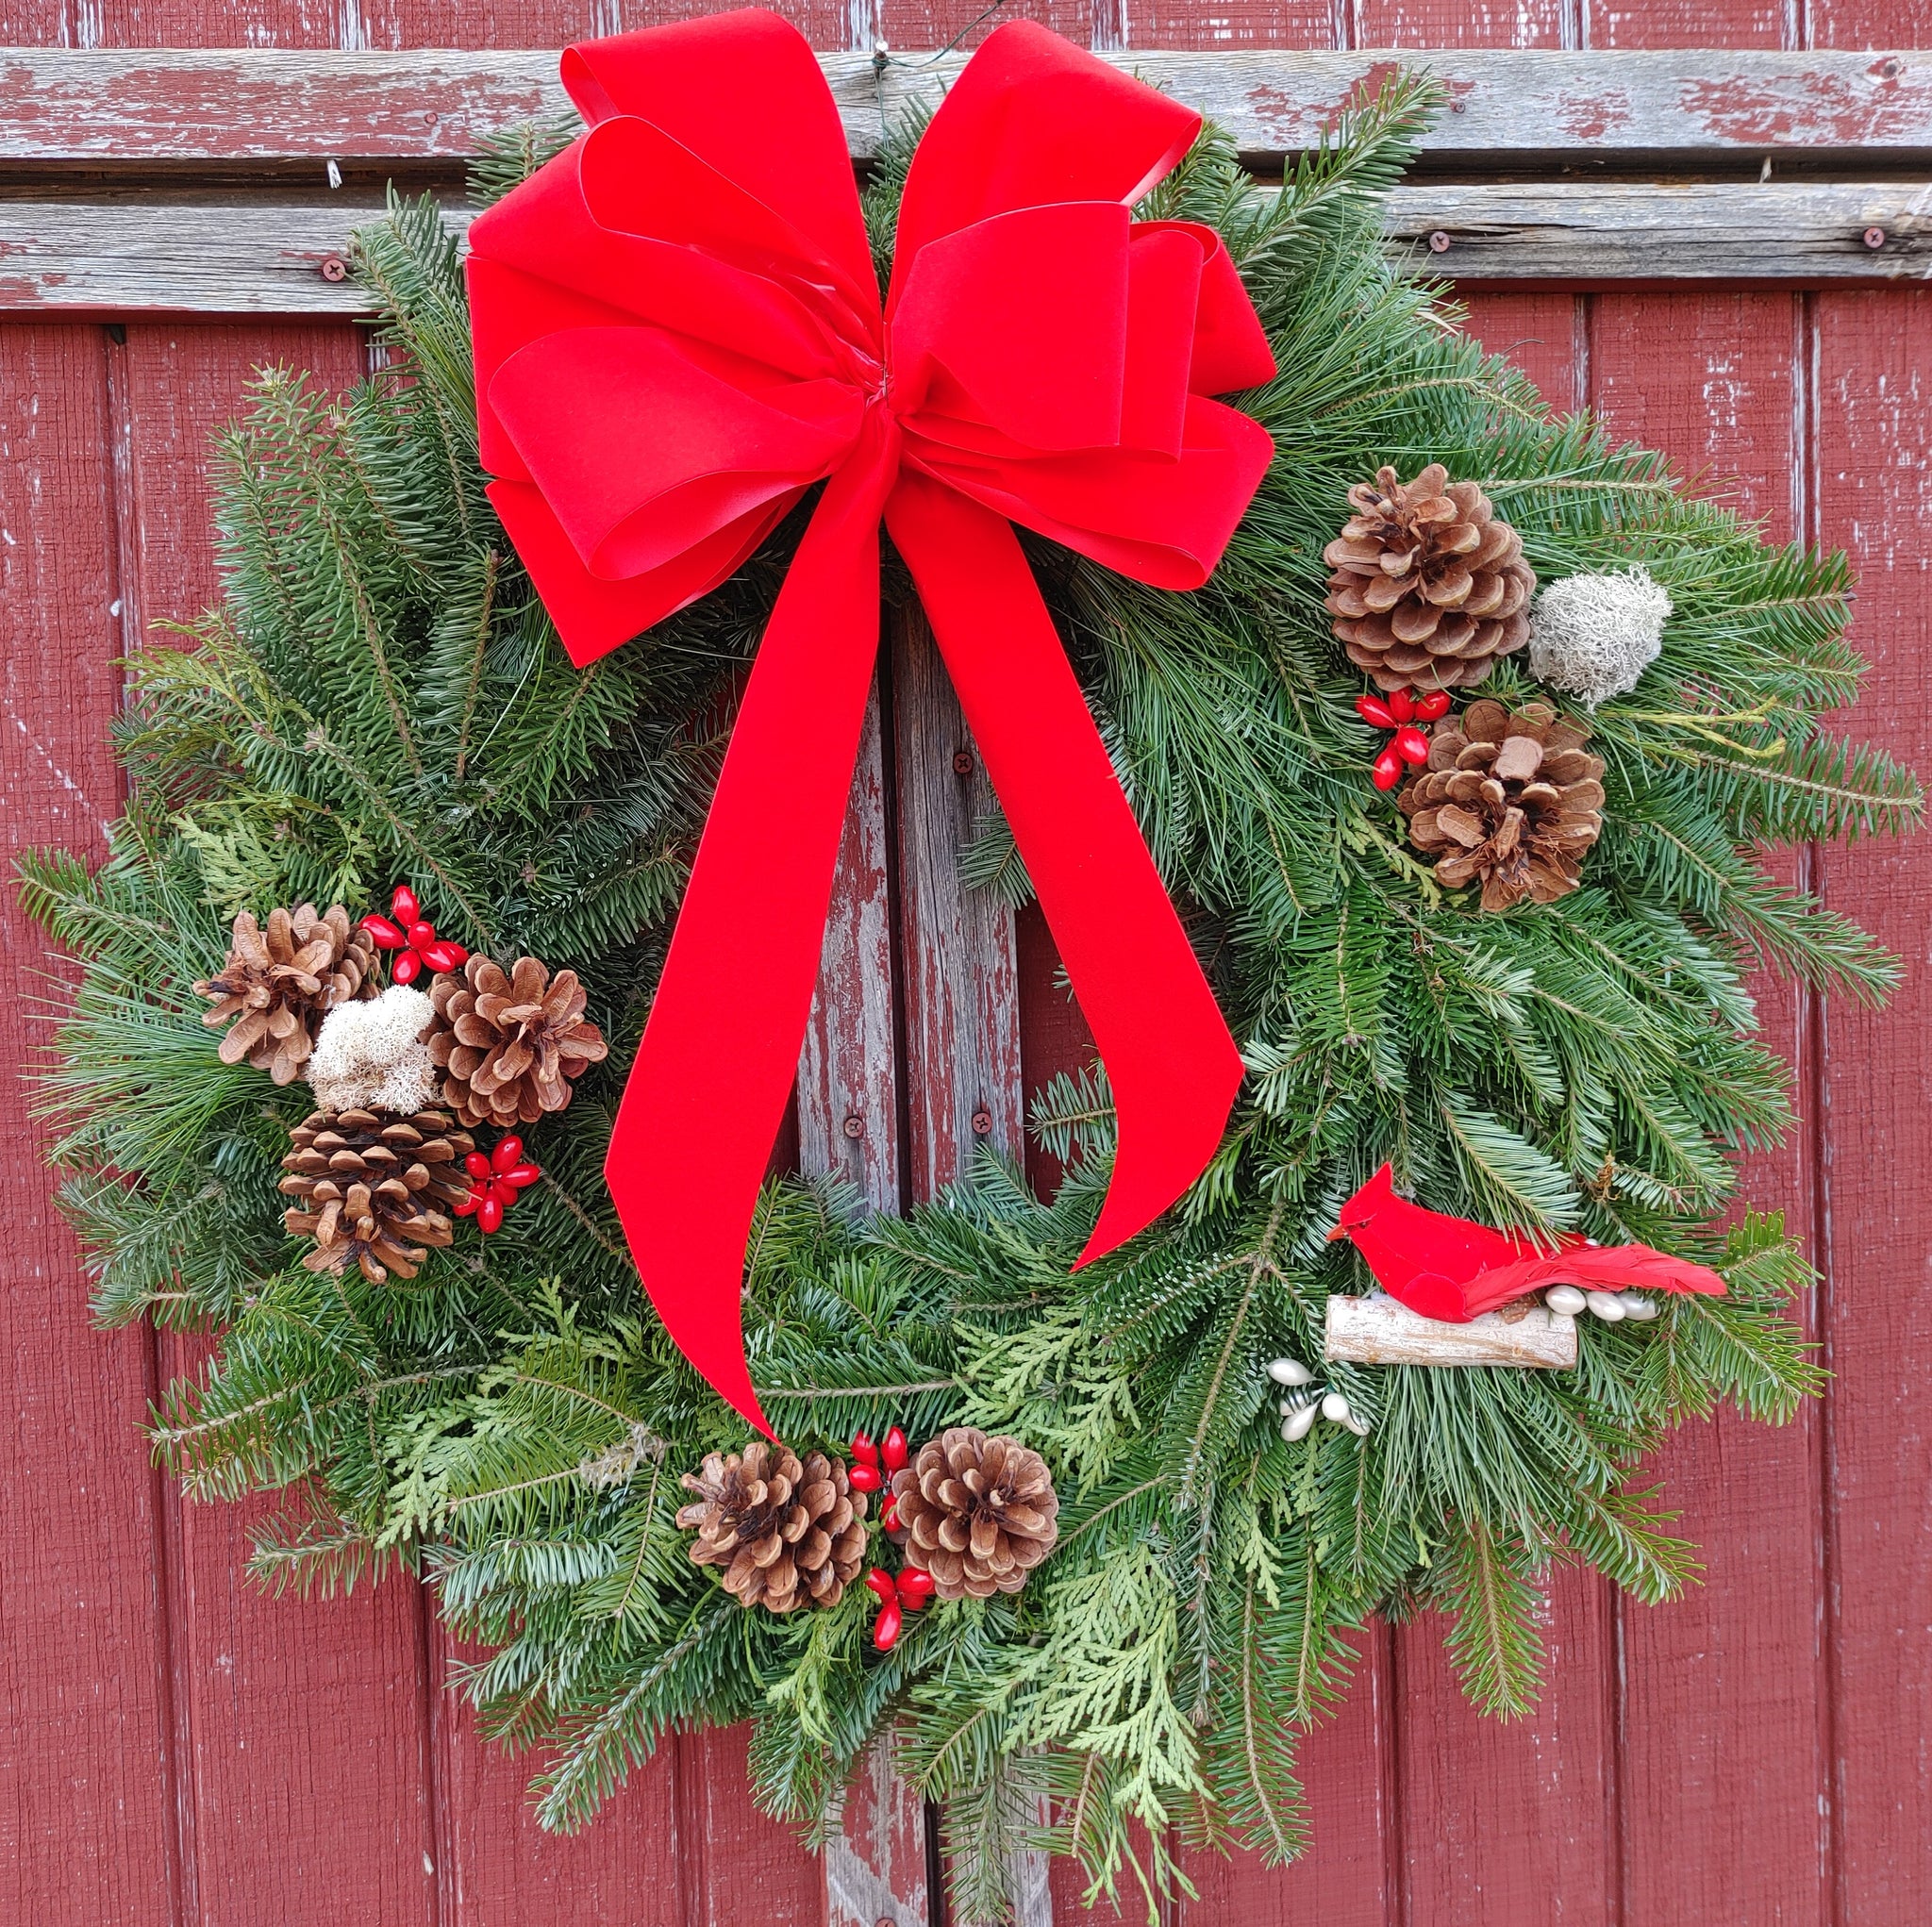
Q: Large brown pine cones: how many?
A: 7